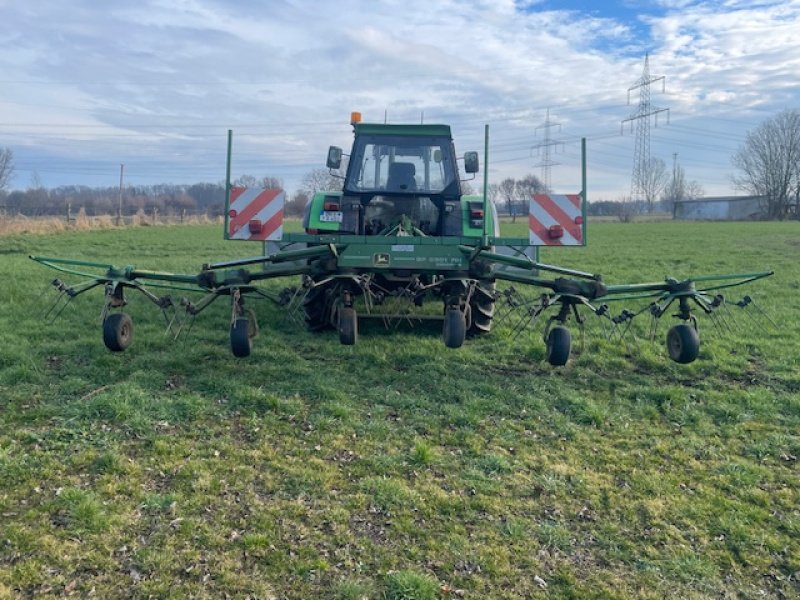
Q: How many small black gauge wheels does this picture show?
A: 6